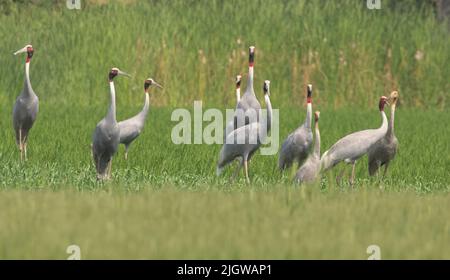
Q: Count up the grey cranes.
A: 10